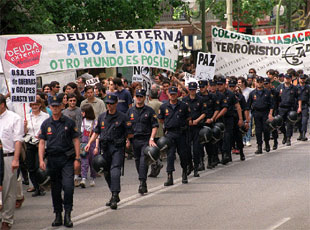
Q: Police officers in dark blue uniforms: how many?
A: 13